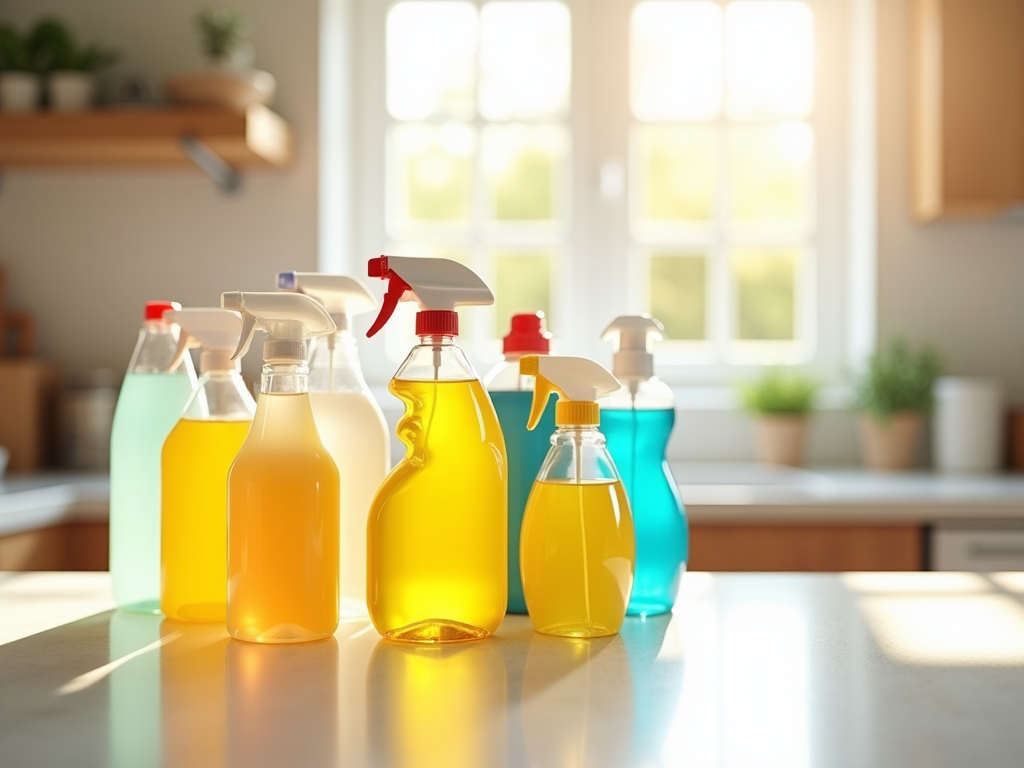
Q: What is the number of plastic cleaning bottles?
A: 8